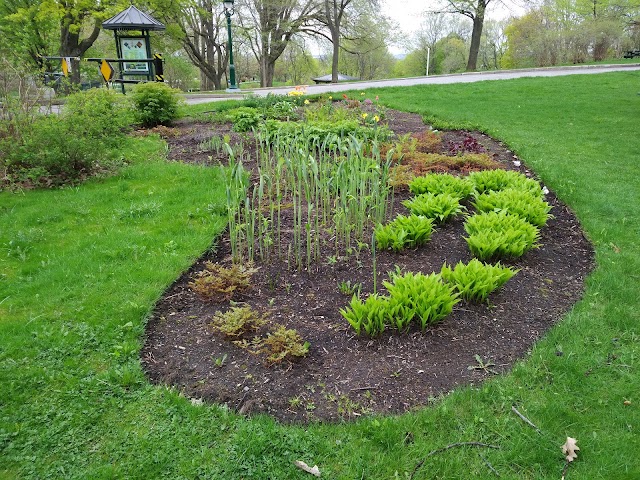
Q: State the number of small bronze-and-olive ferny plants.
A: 3